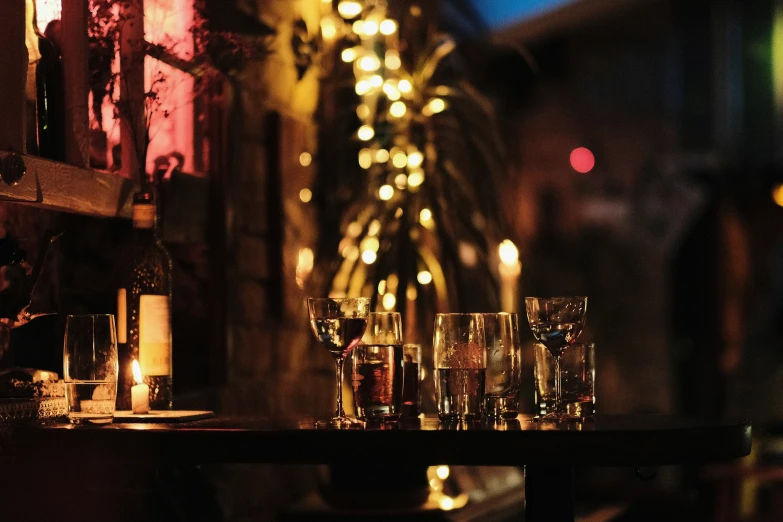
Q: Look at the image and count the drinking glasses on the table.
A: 8